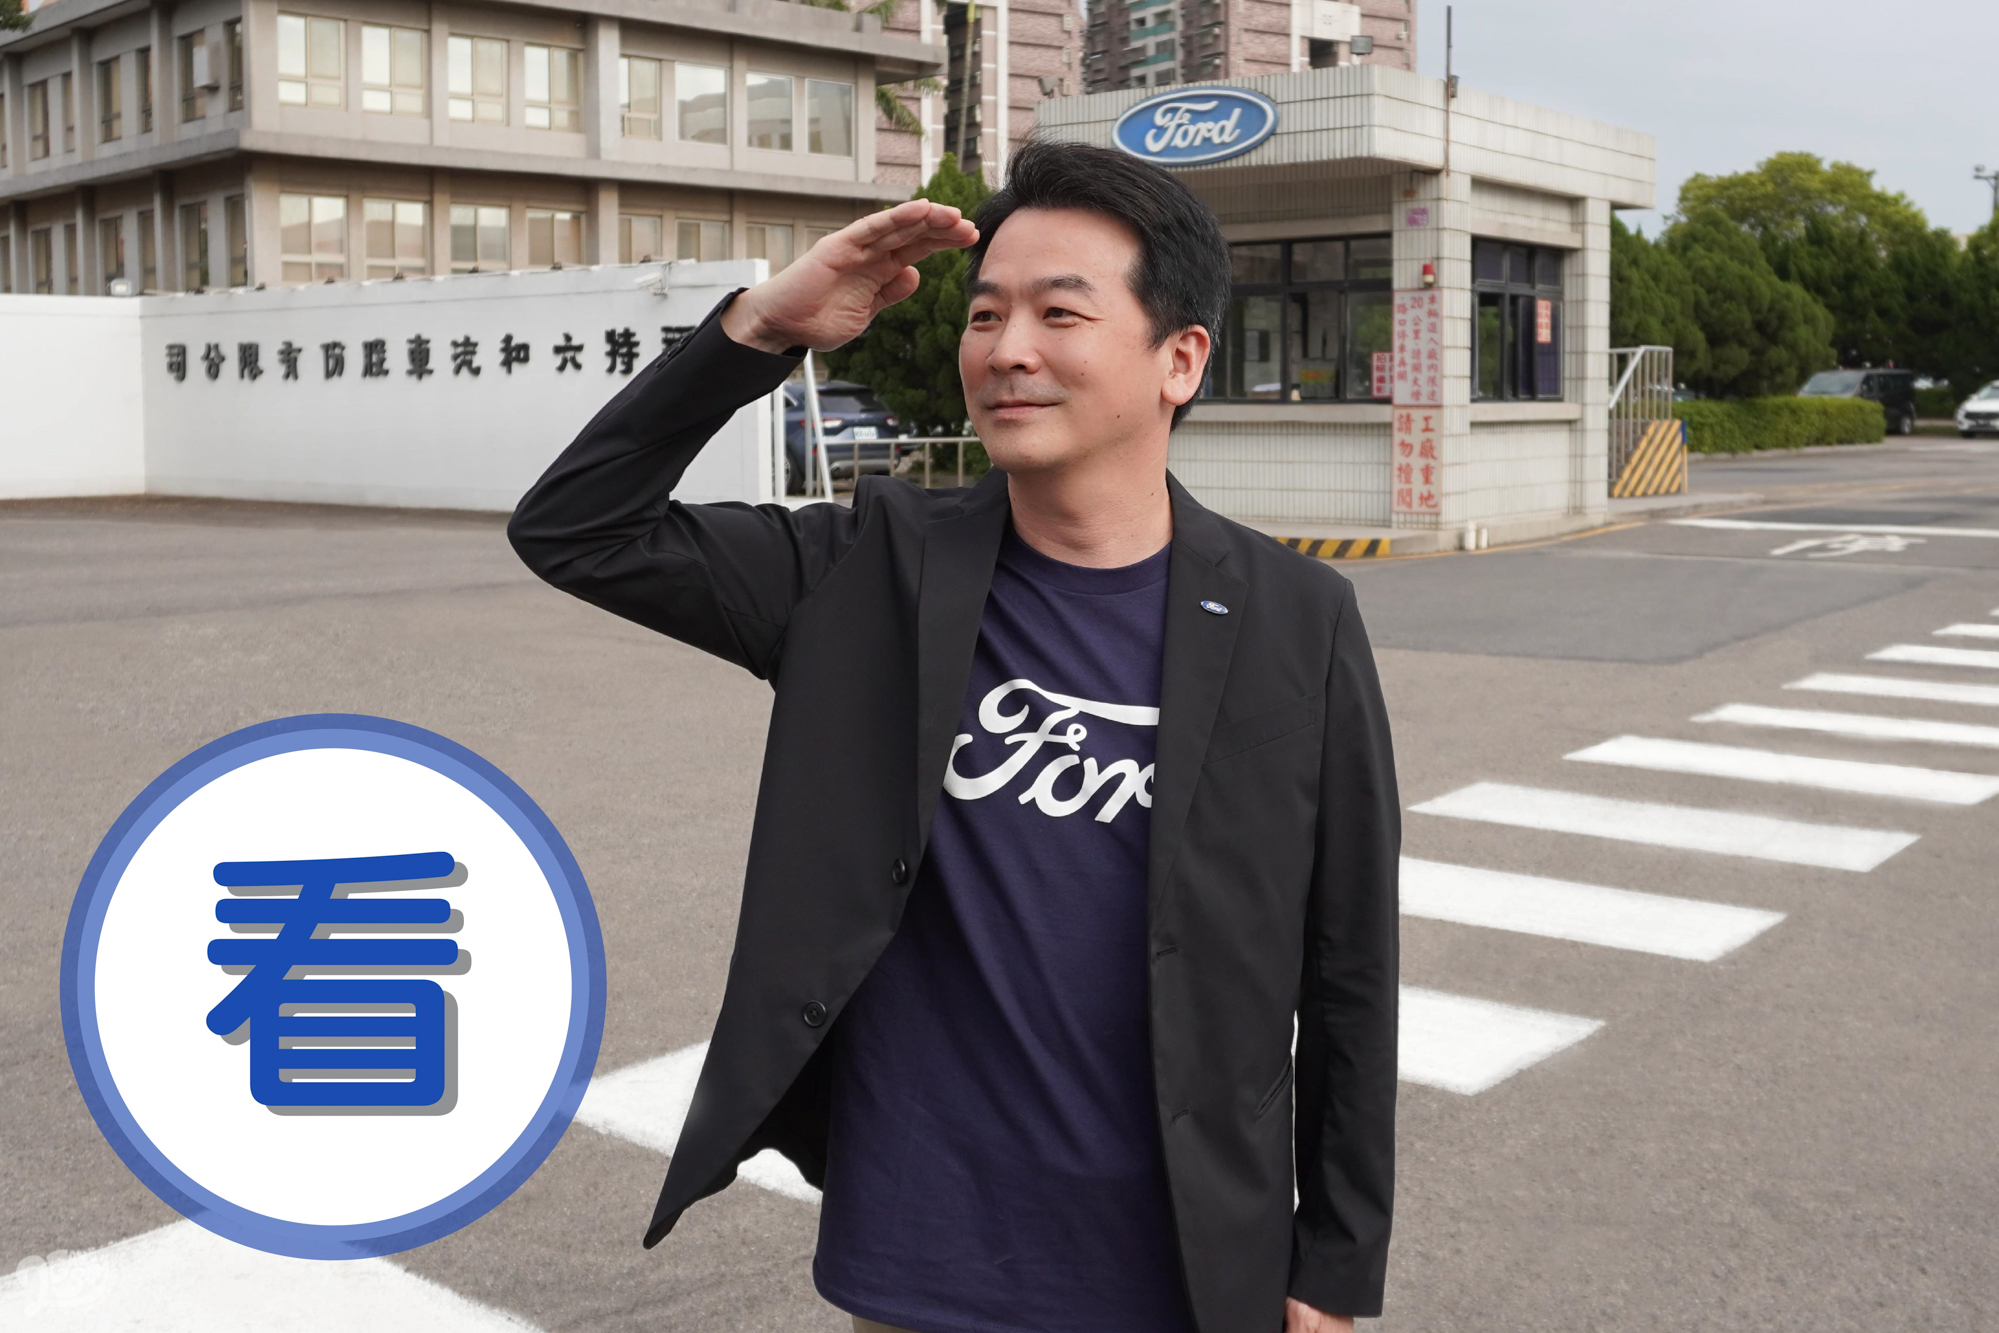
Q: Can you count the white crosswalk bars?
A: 11